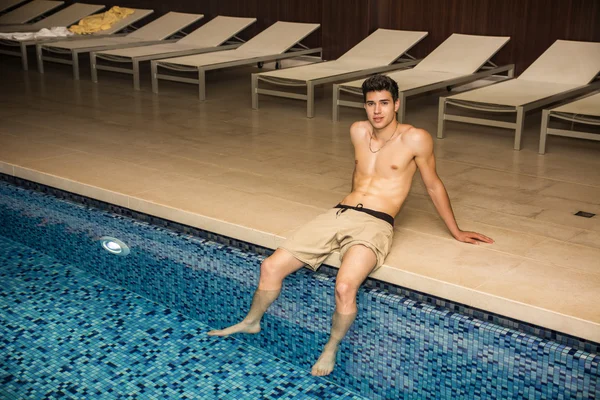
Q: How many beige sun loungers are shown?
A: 11